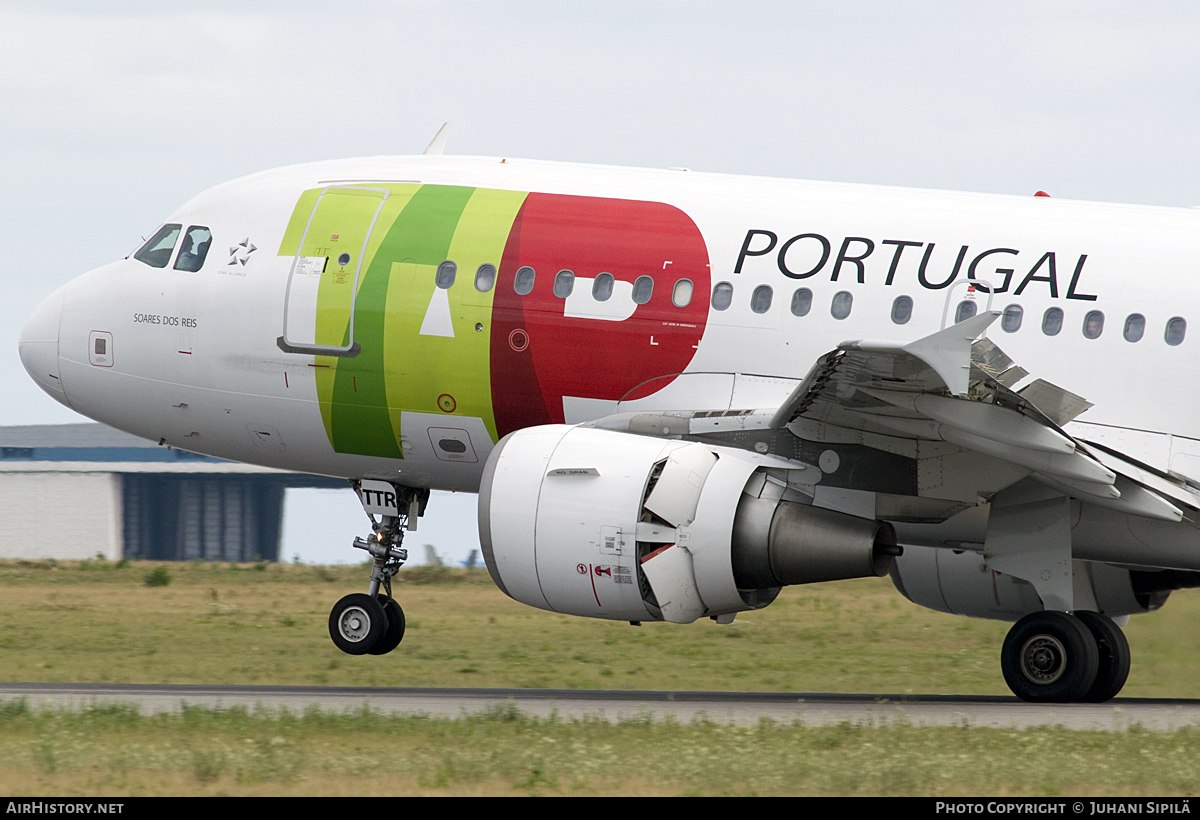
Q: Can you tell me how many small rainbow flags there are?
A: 0